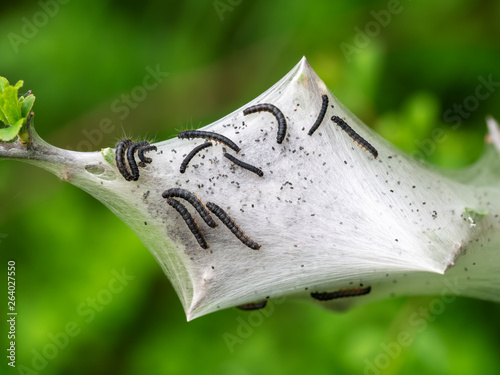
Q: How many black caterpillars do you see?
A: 14